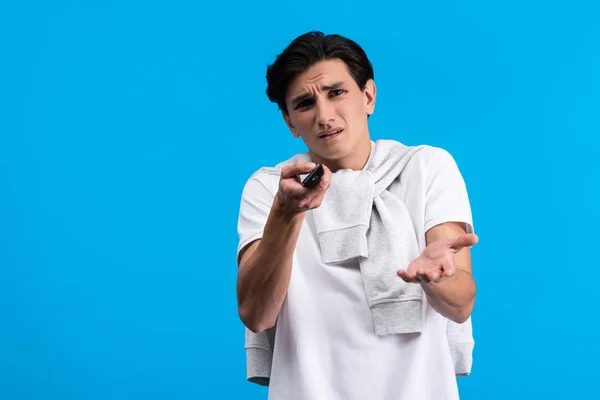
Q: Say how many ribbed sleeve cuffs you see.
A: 2